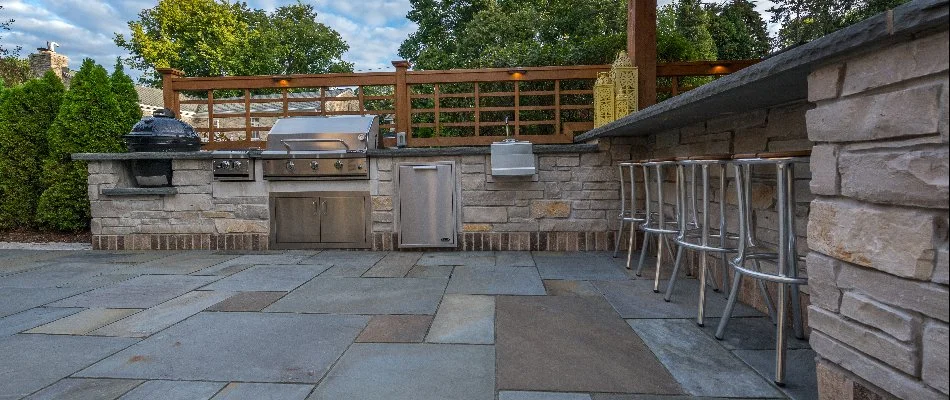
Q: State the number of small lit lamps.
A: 3